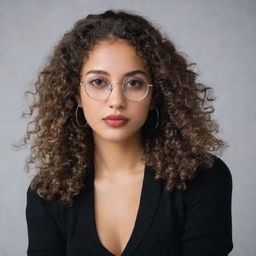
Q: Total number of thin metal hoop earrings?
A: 2